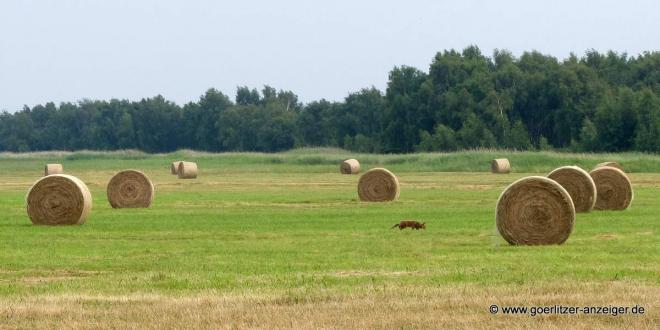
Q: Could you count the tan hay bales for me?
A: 12